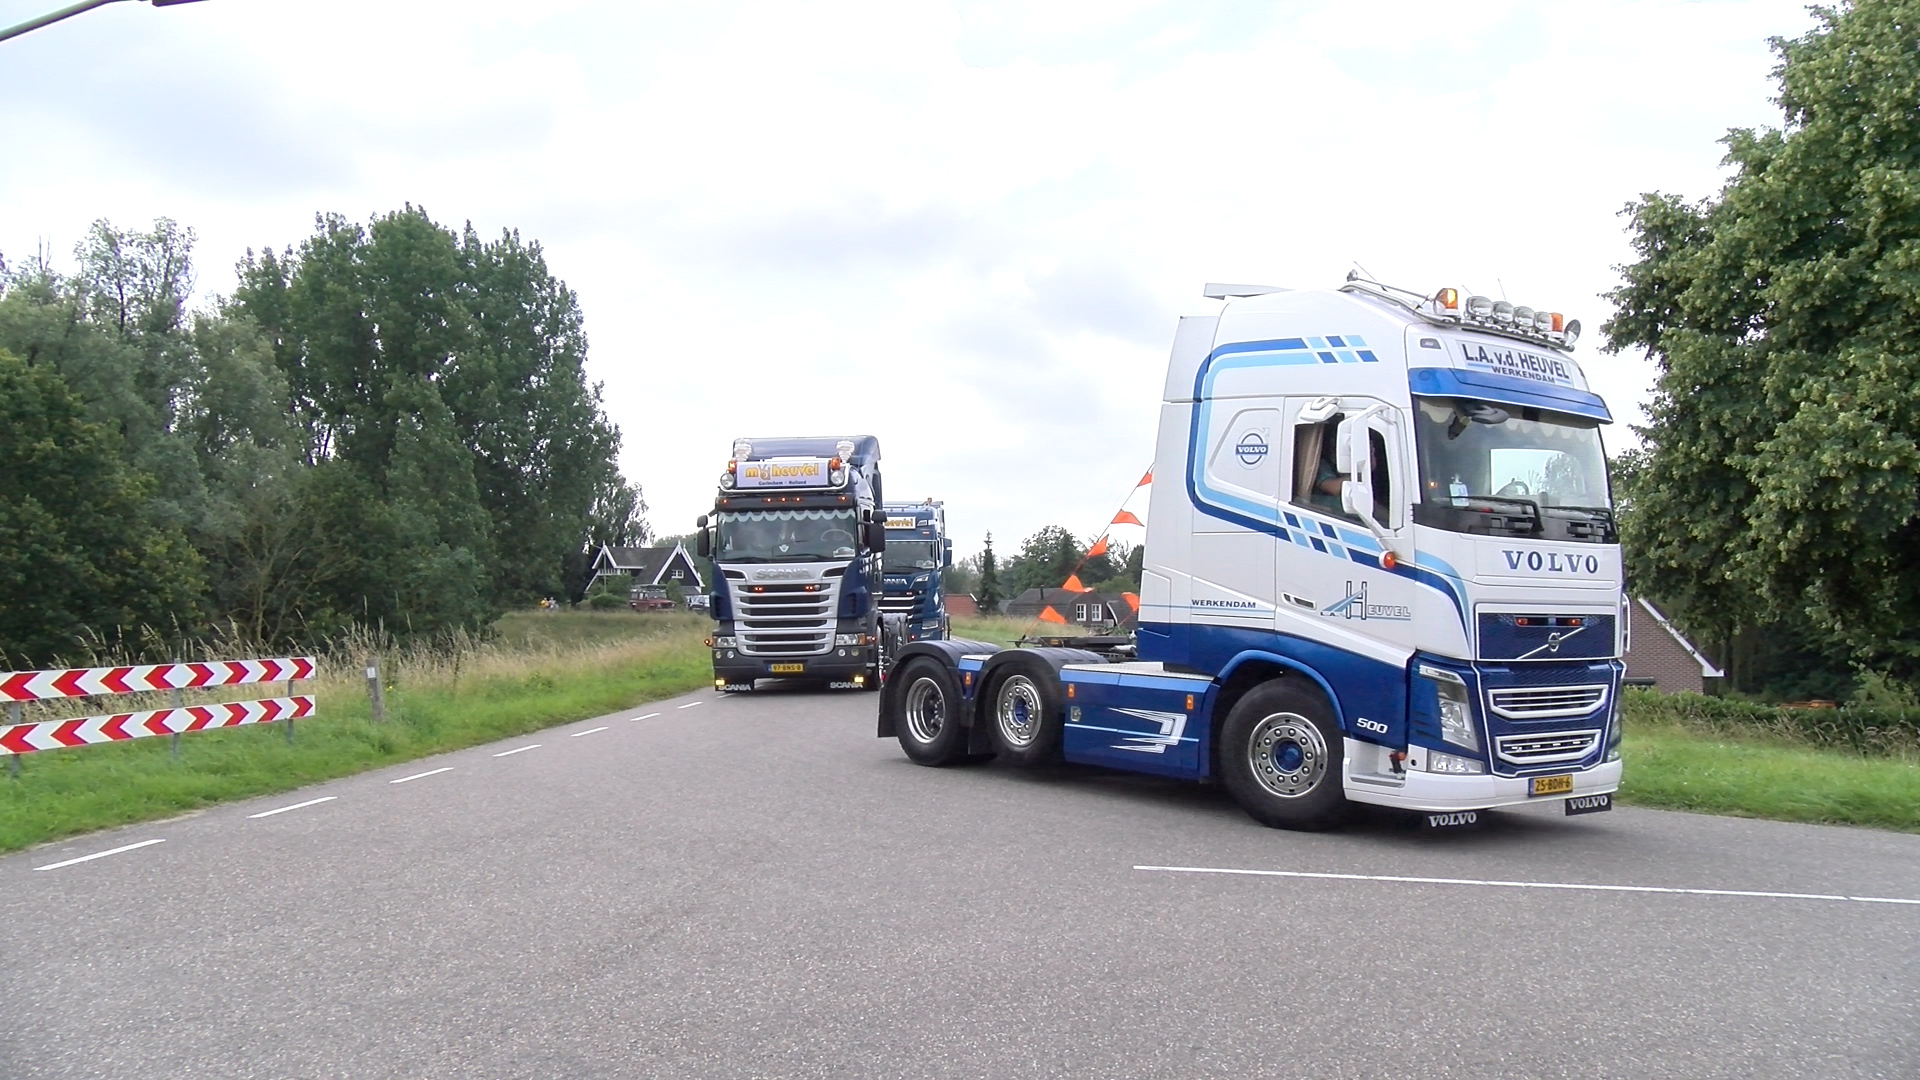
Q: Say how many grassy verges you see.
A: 2